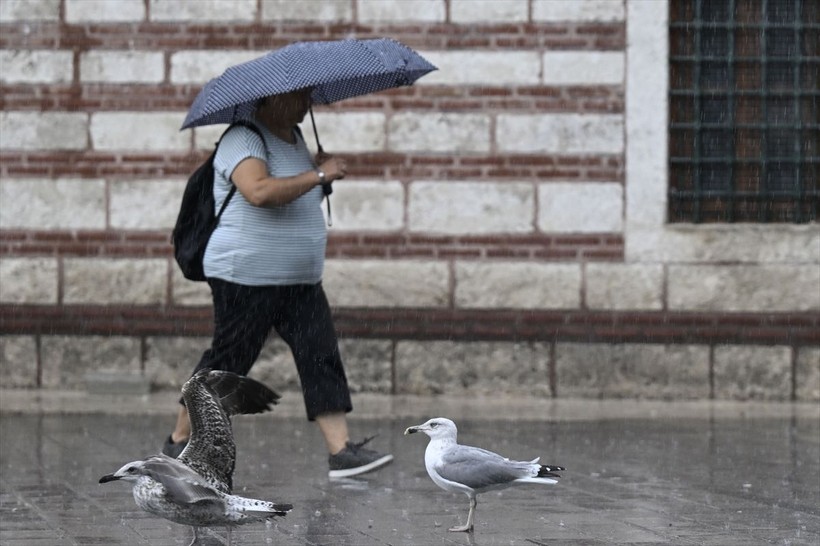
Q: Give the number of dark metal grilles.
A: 1